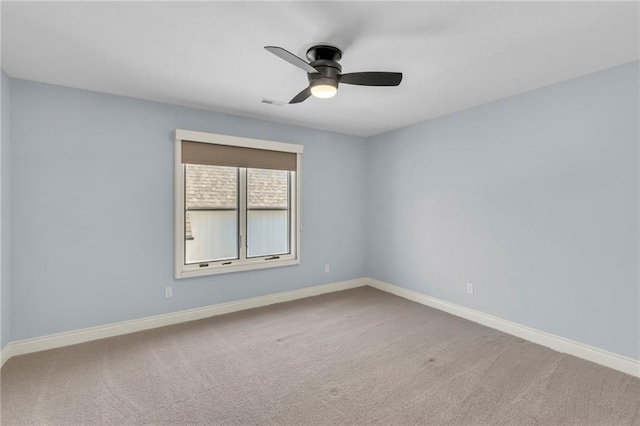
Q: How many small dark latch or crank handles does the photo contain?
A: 3